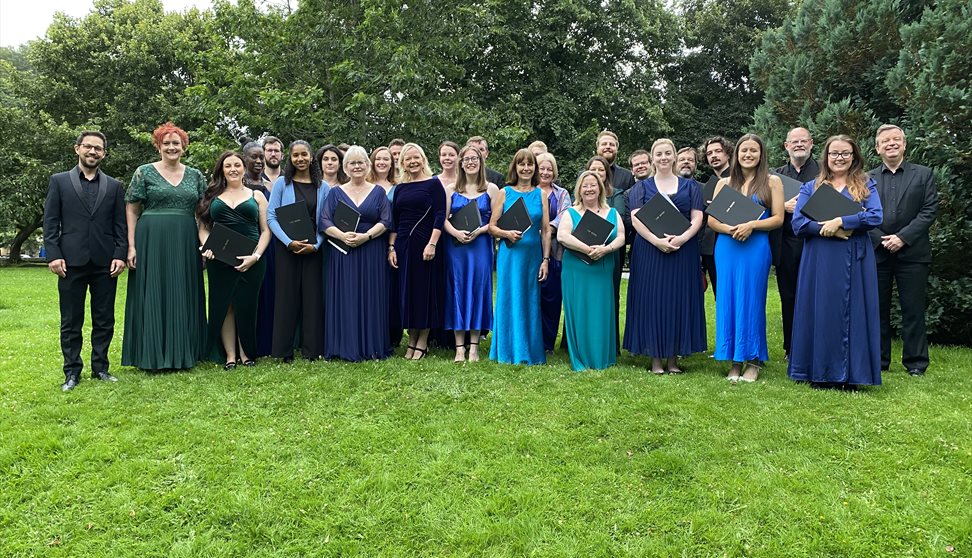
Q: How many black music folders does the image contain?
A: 11